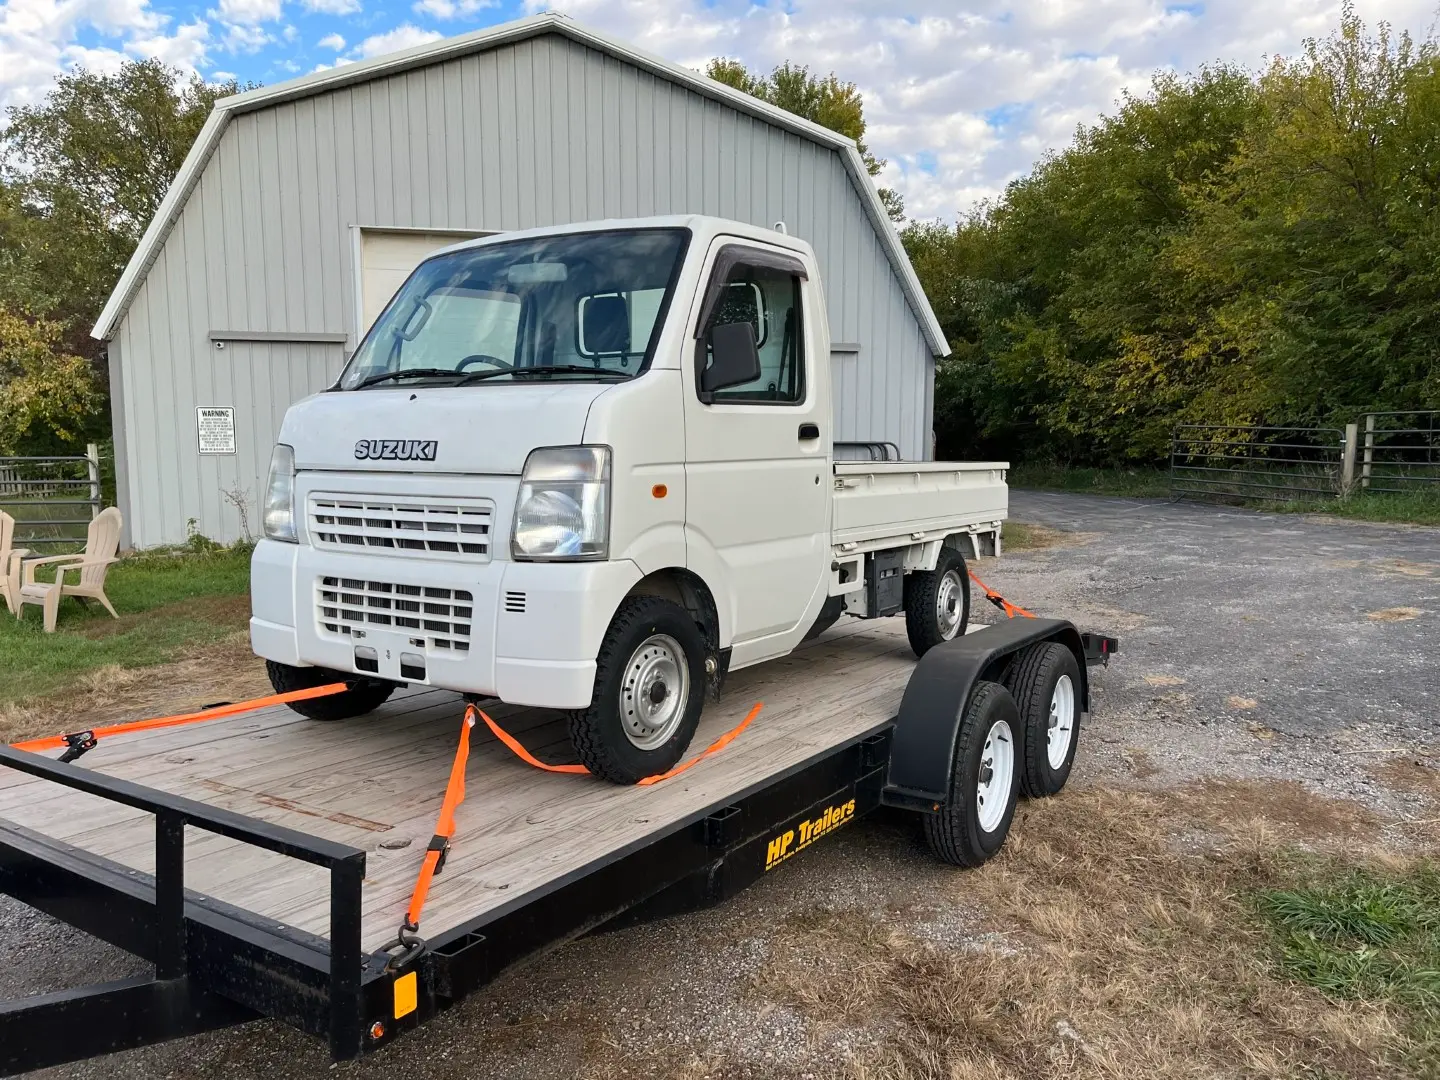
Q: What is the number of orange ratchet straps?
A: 3